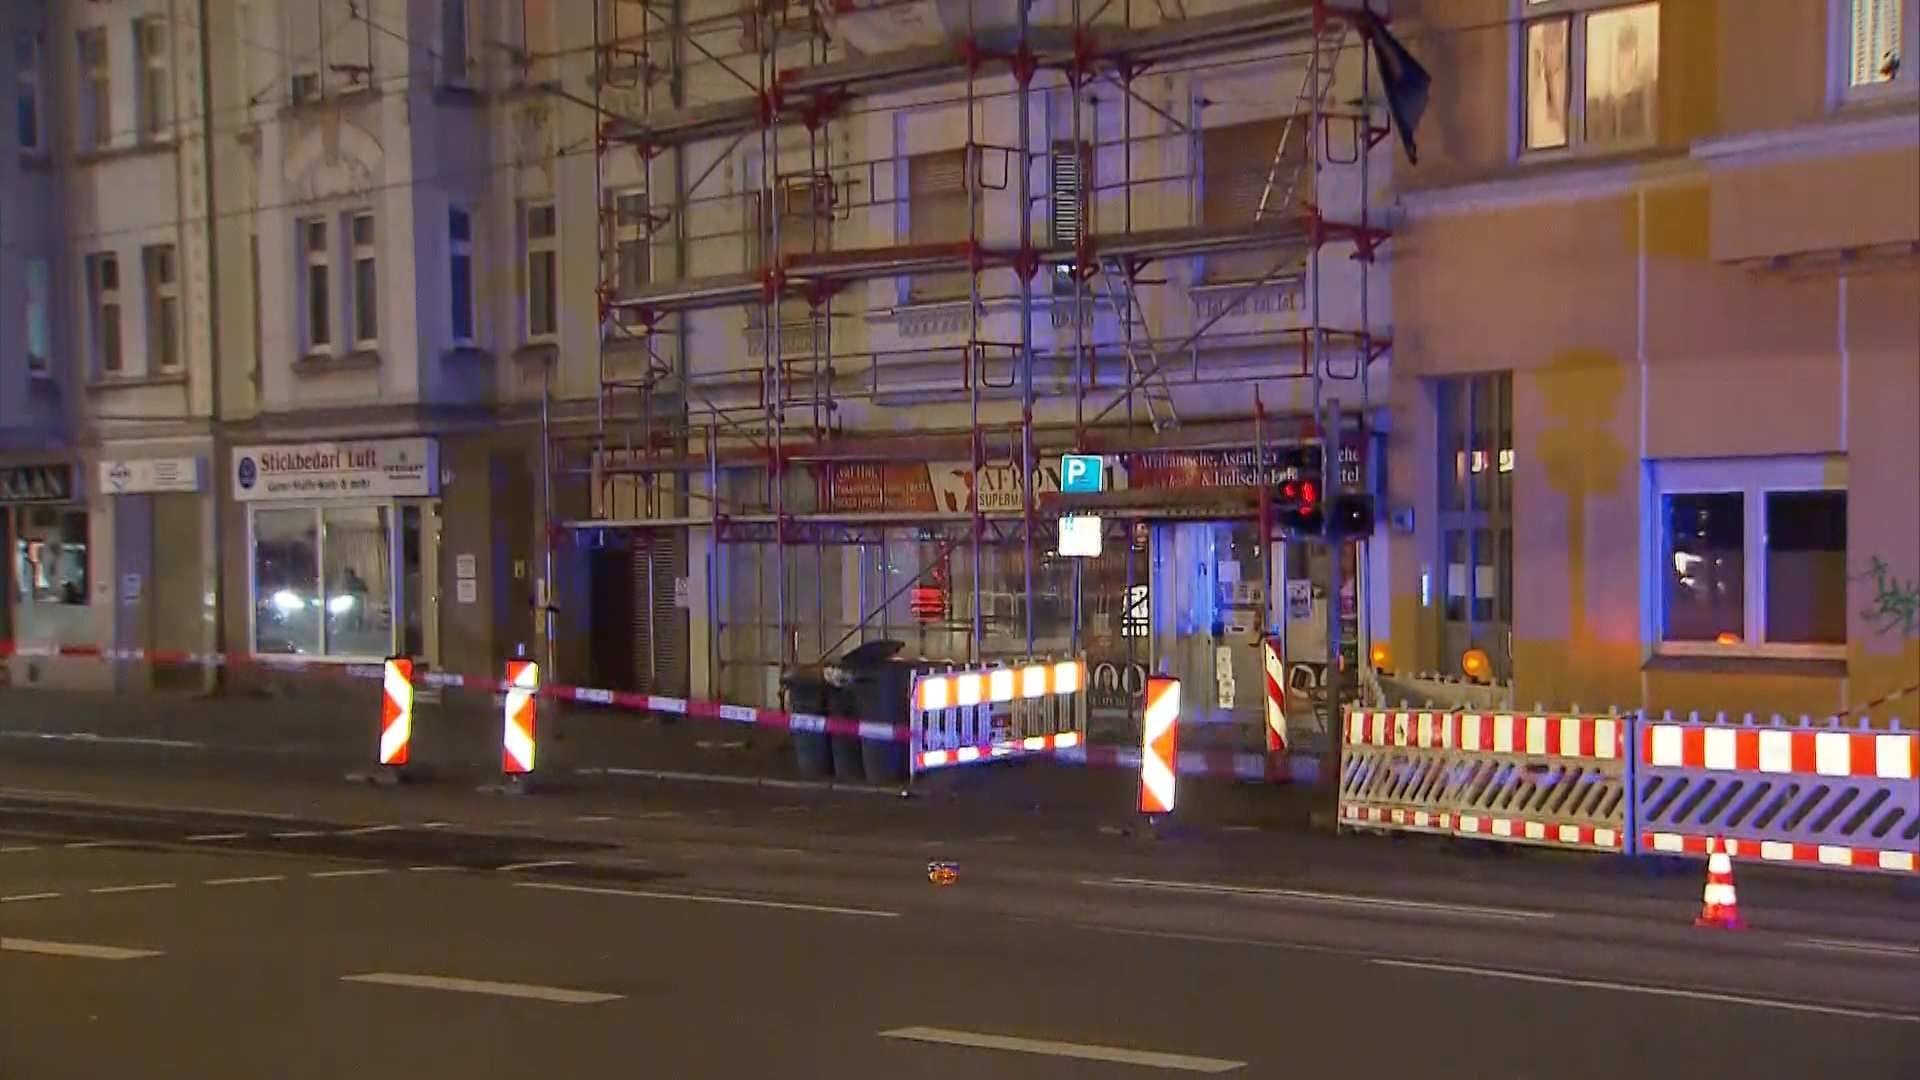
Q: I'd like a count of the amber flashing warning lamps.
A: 2